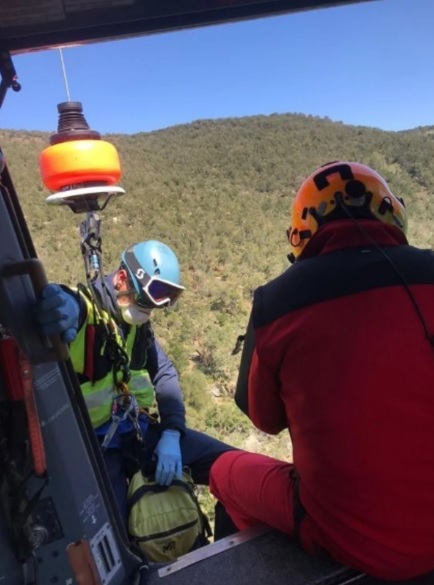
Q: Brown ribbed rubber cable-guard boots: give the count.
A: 1